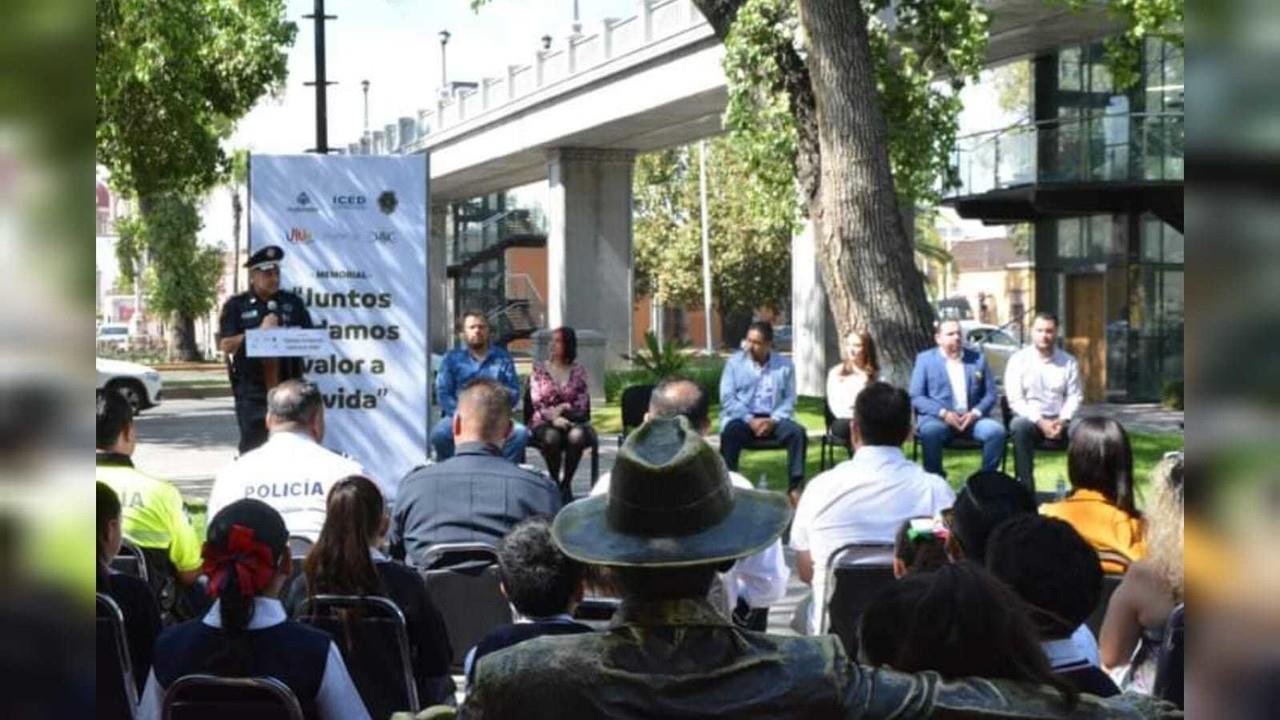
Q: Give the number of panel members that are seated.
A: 6